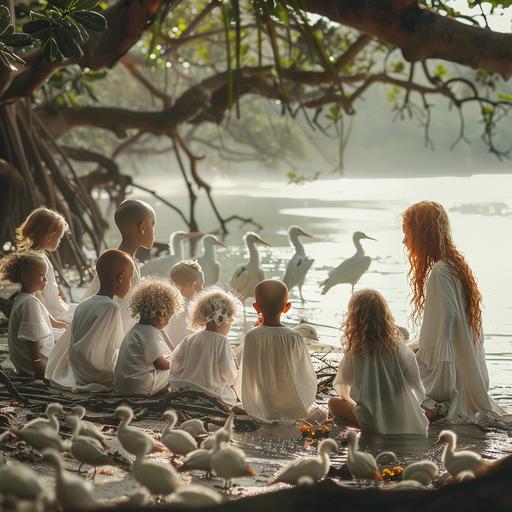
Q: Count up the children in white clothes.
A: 9